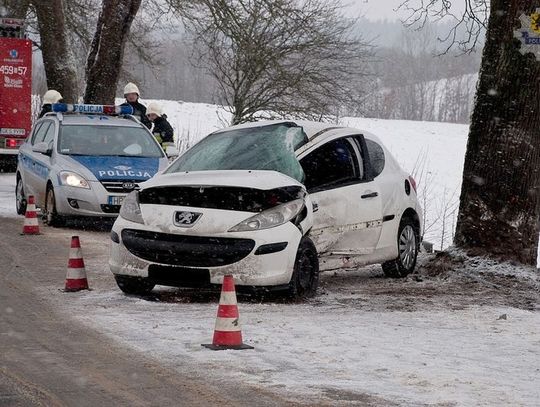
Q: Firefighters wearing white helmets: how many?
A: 3